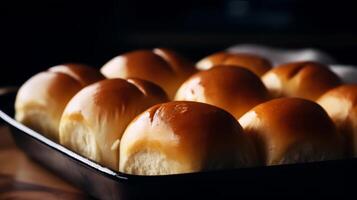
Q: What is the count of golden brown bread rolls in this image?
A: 9